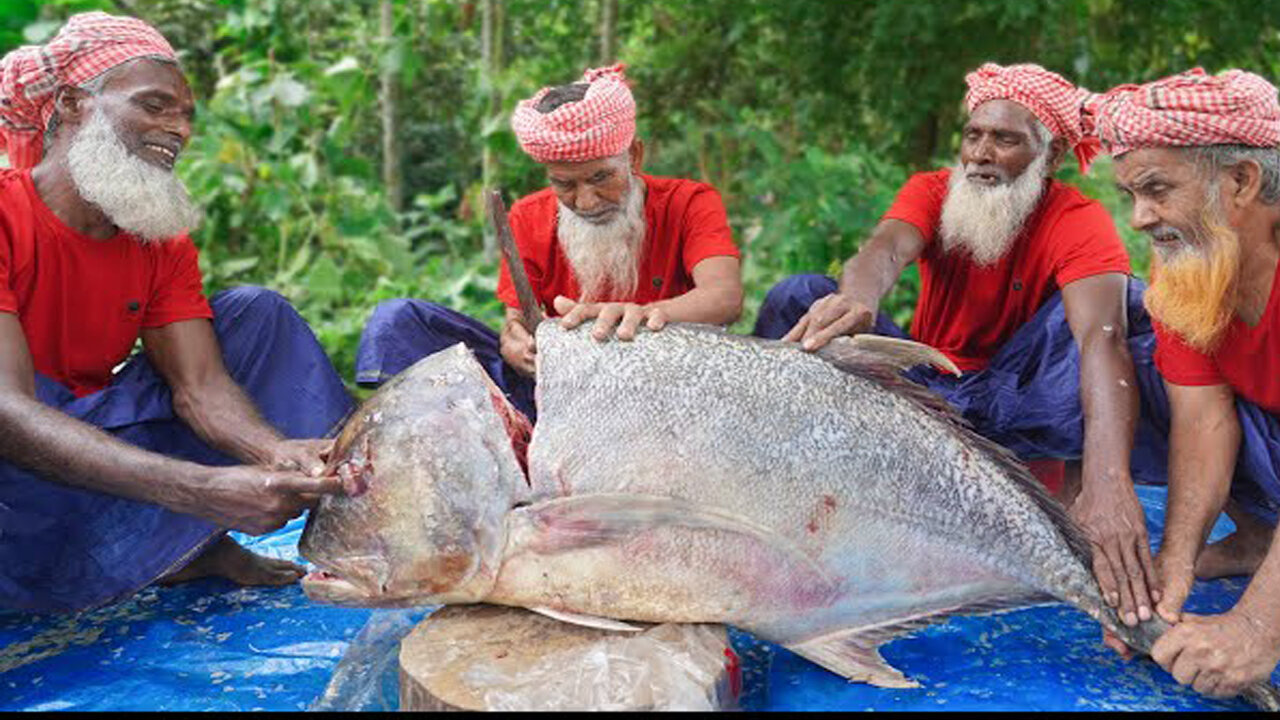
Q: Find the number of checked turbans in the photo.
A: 4